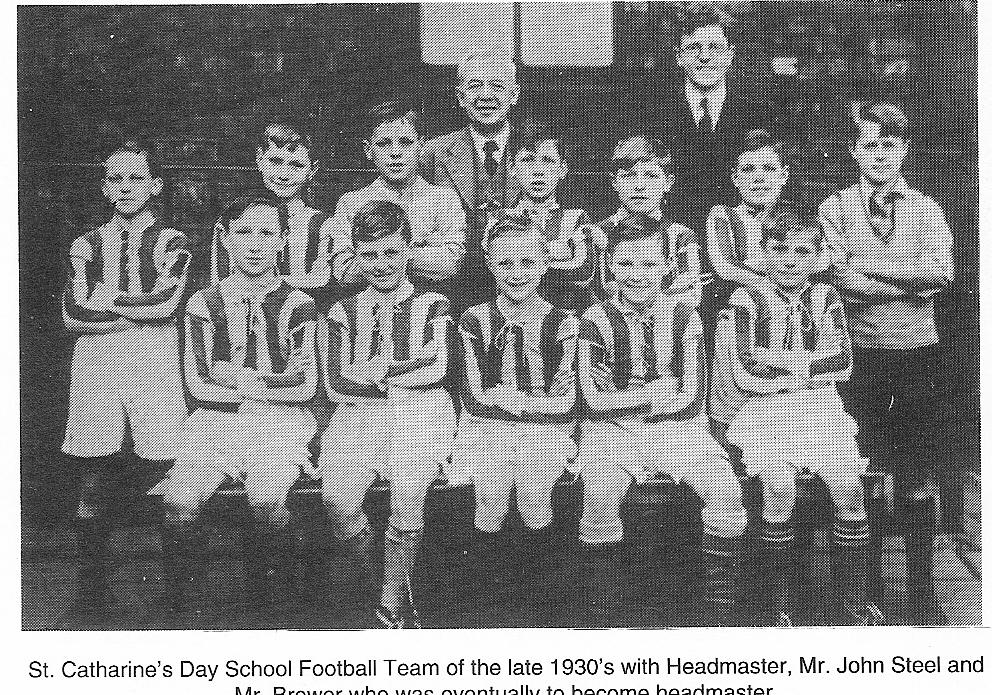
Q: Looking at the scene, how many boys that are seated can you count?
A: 5